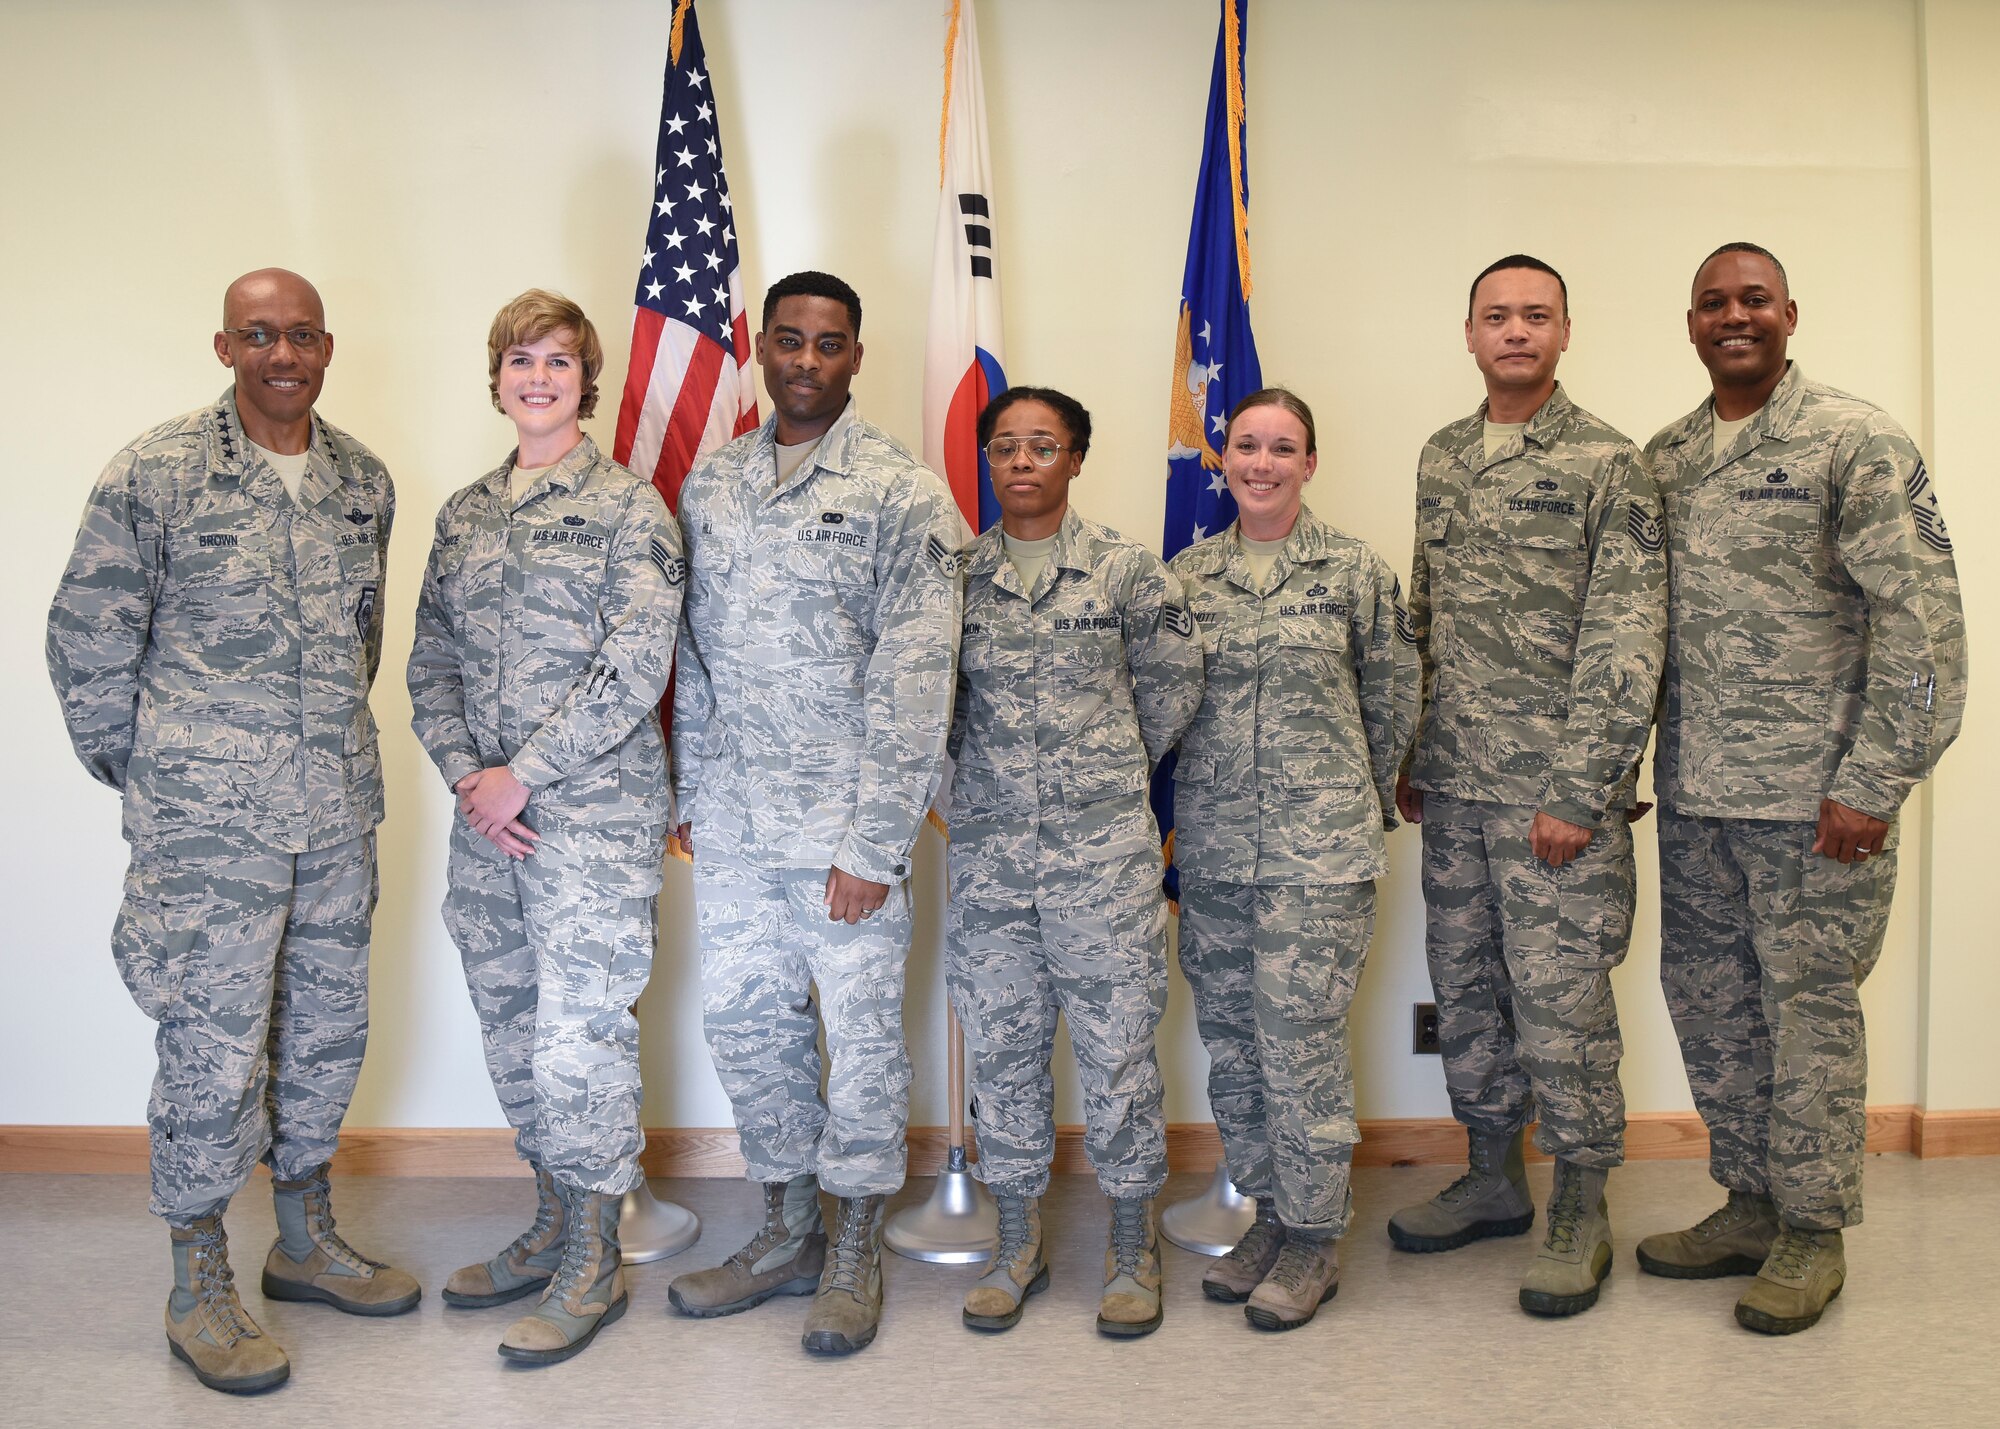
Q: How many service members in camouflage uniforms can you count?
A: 7